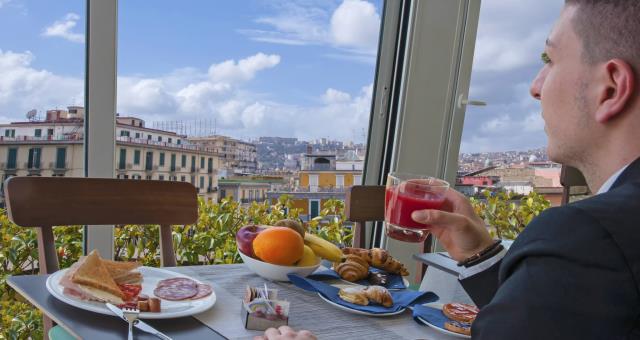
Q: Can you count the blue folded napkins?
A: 3